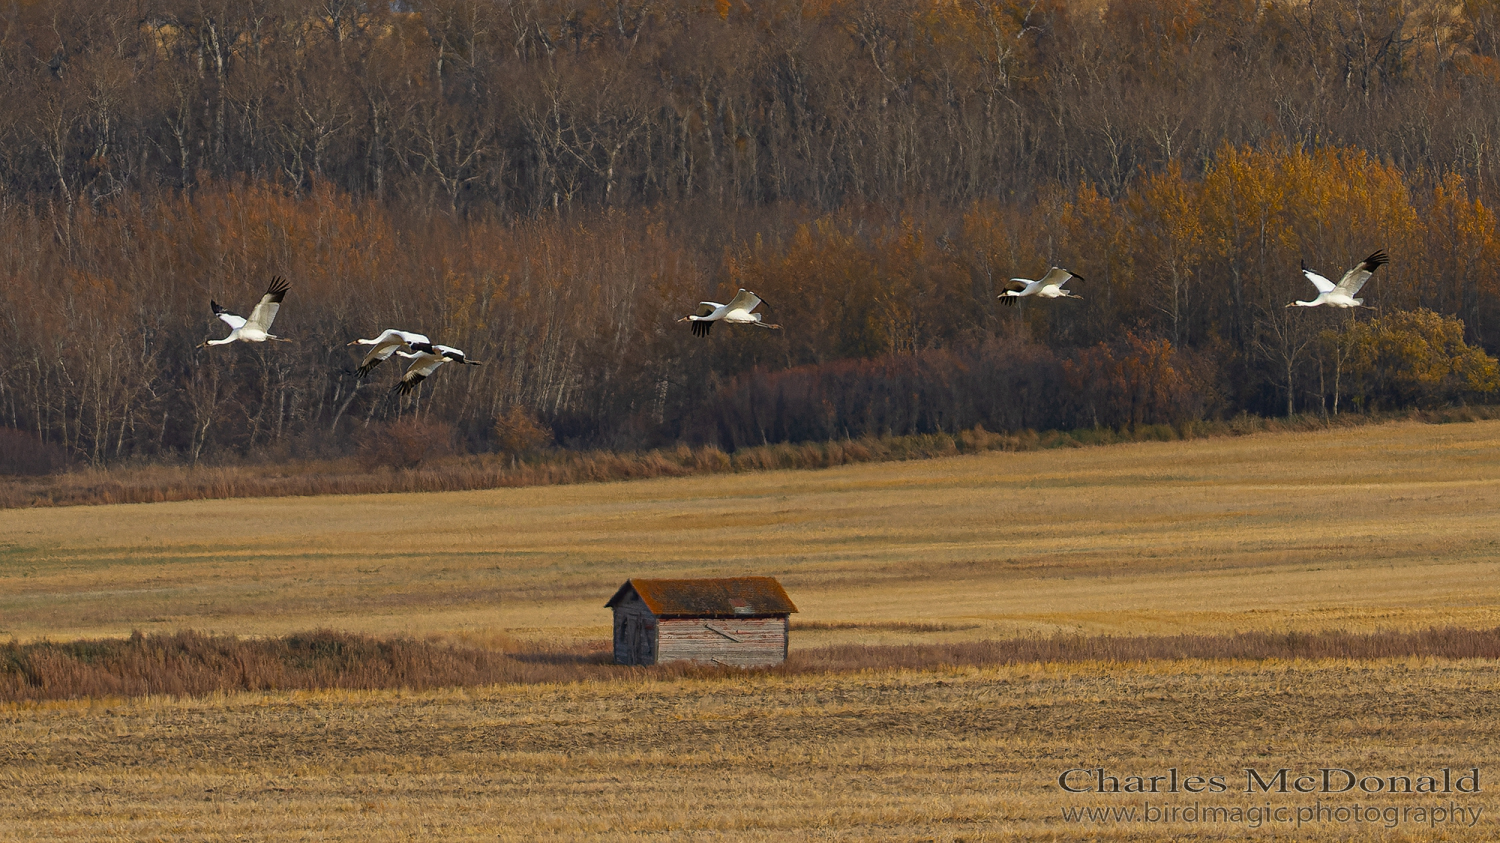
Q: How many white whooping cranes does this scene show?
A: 6